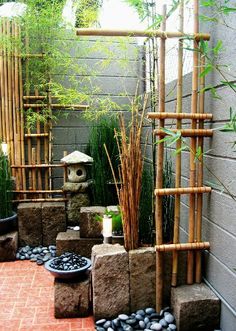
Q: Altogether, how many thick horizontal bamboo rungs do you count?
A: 5